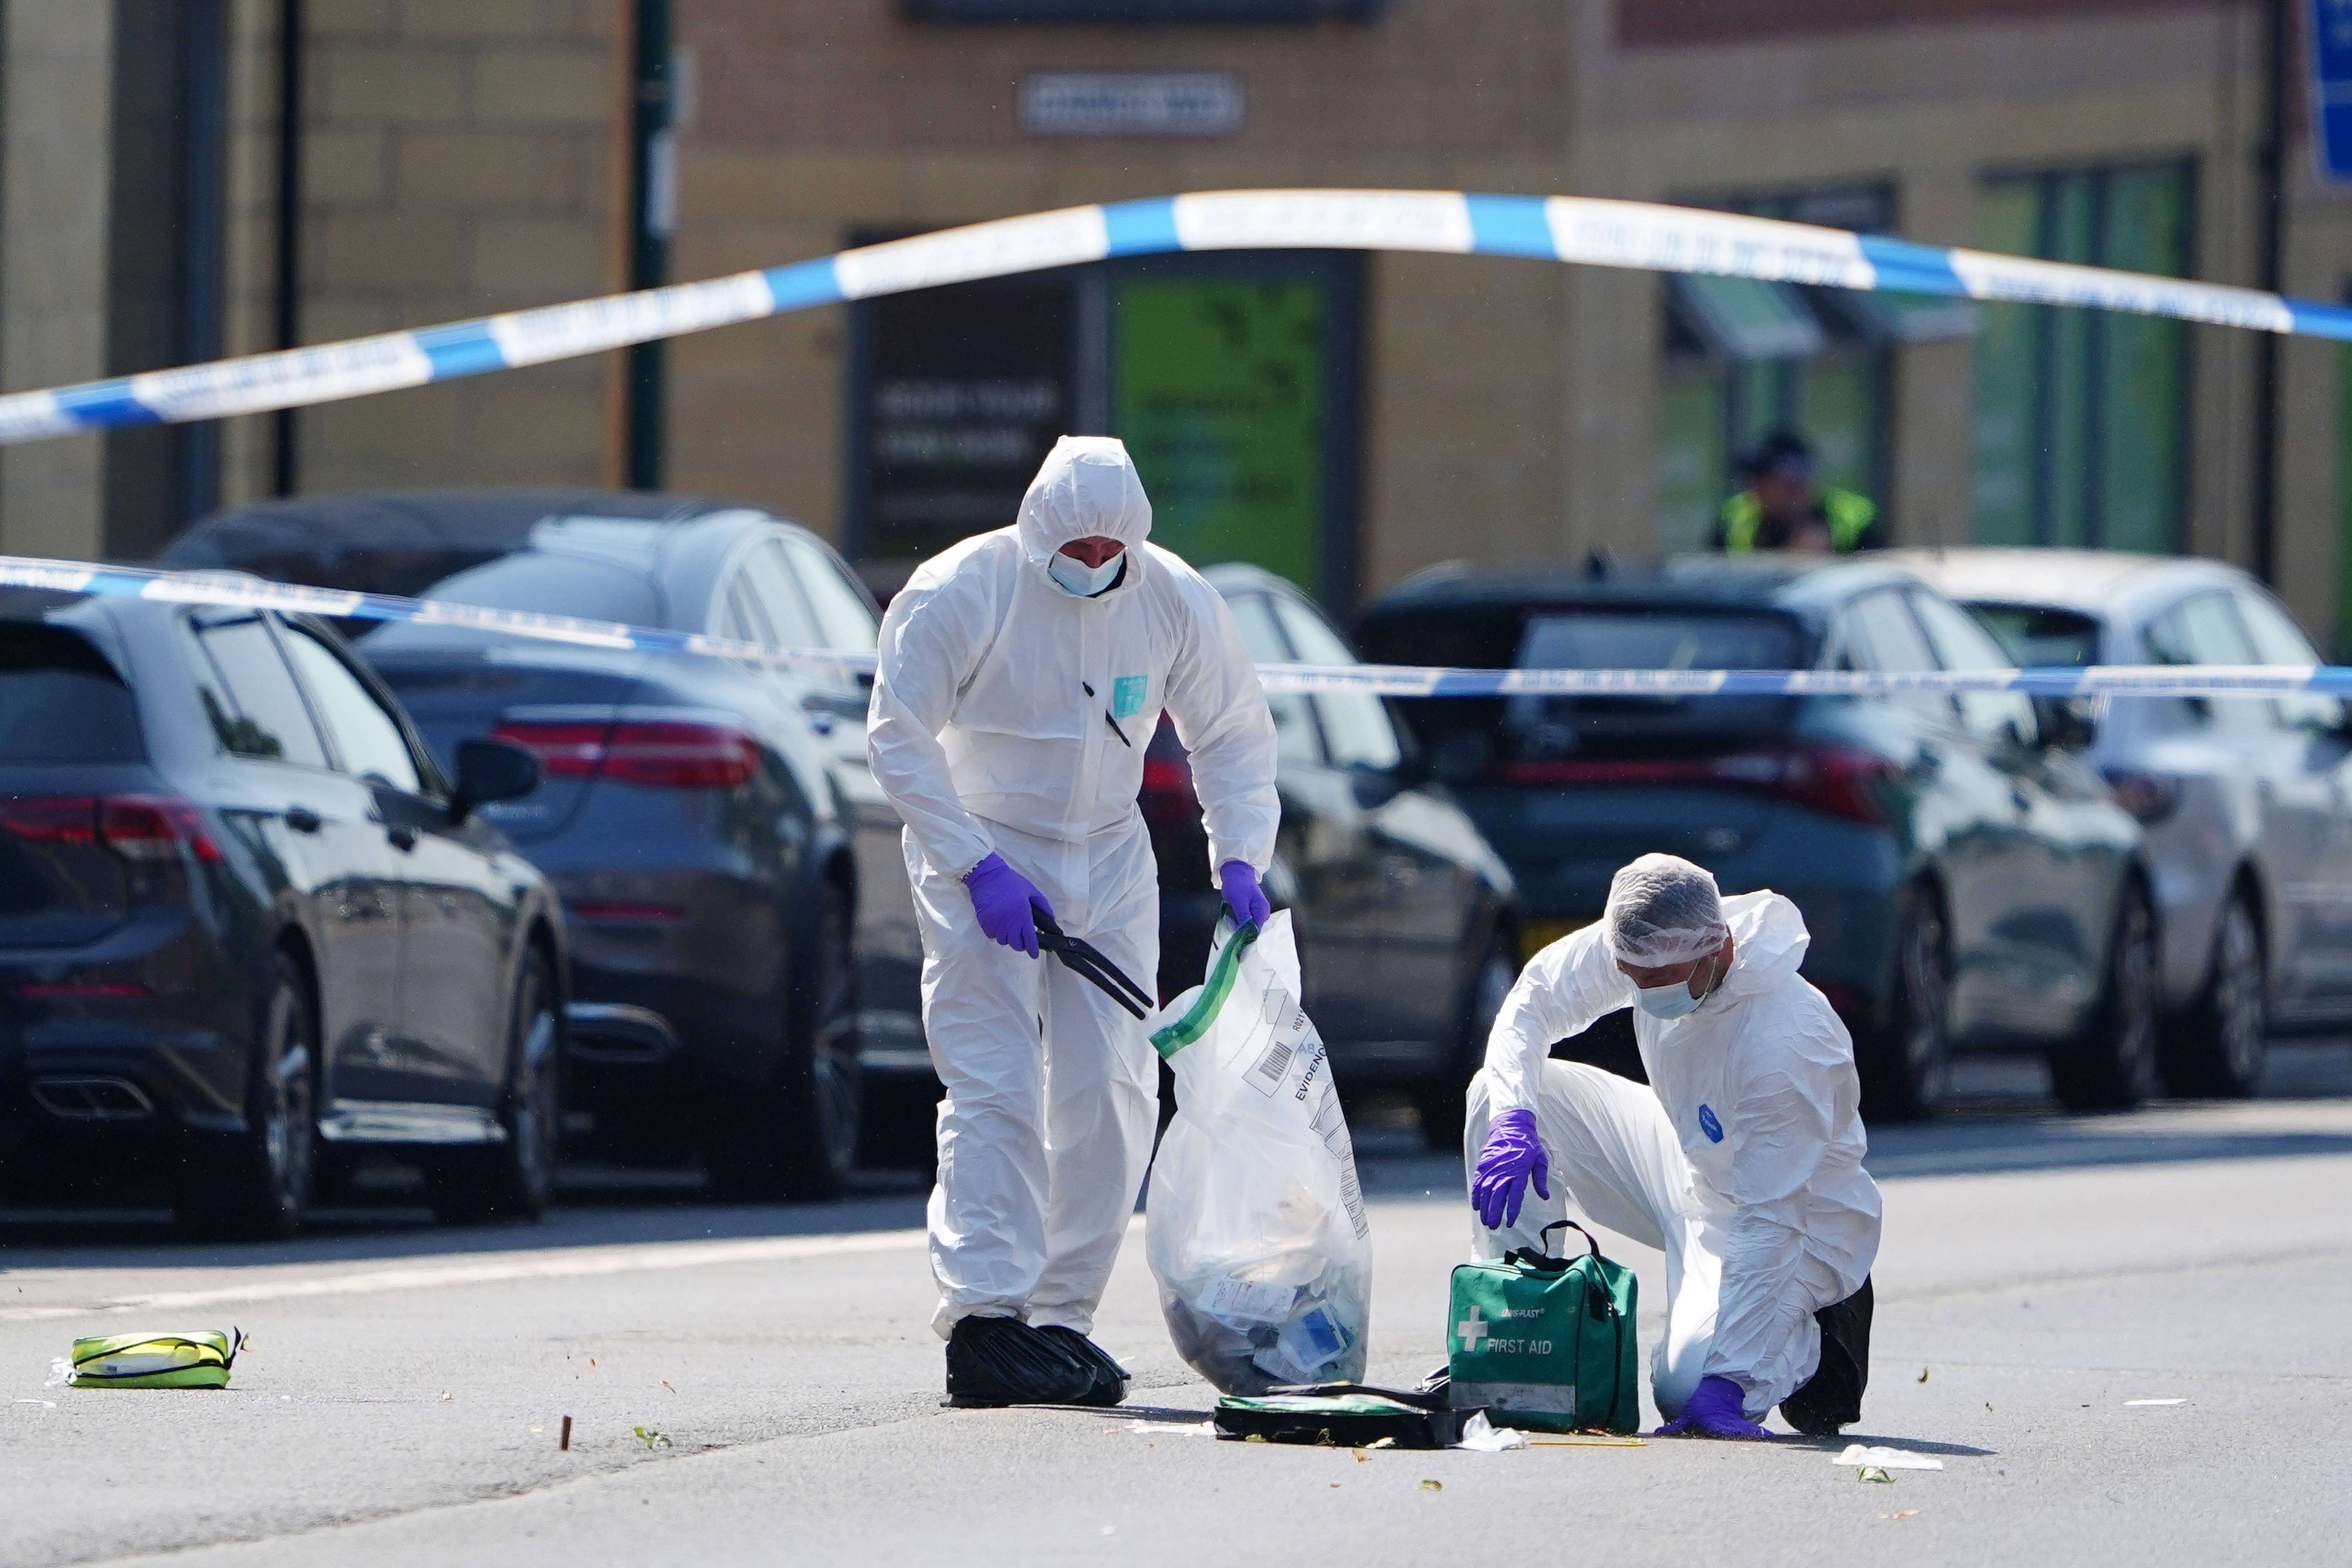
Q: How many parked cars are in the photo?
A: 5